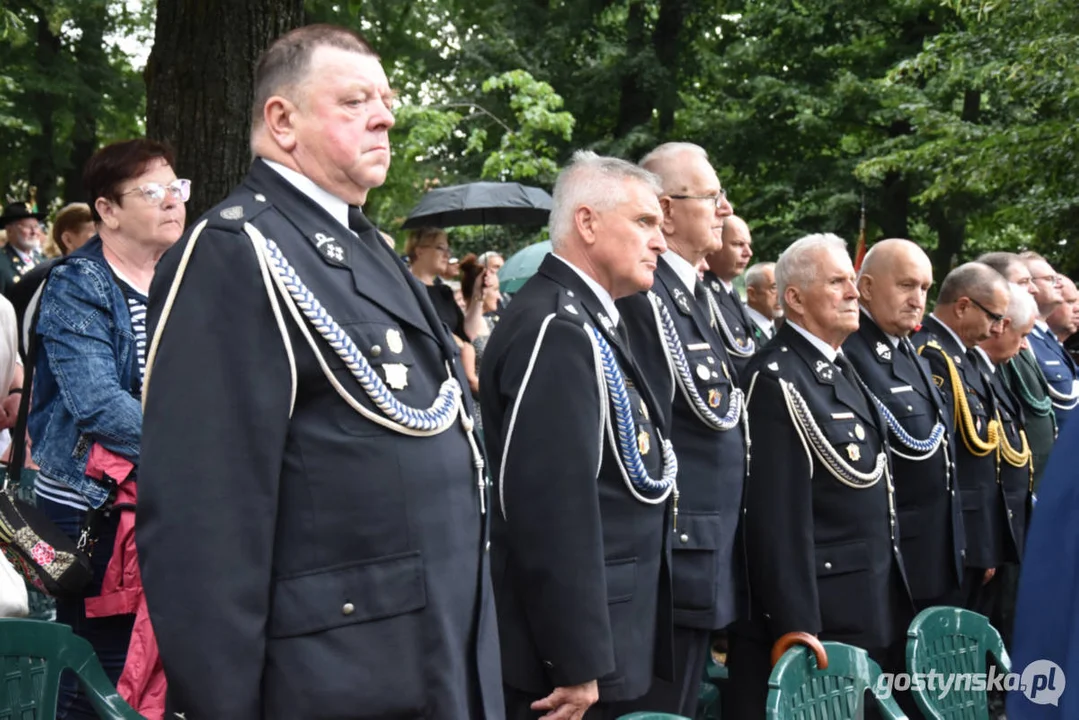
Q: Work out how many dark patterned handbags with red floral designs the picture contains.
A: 1